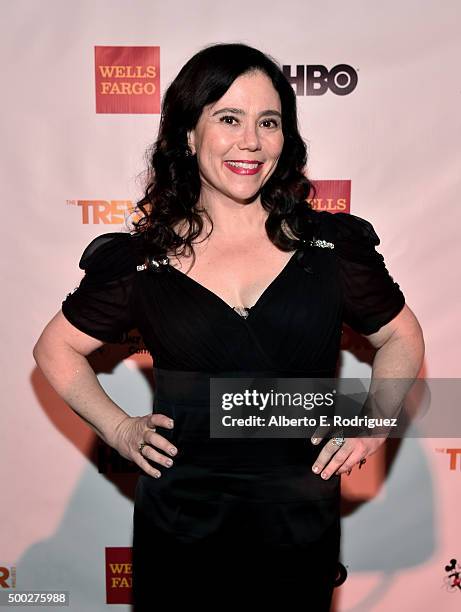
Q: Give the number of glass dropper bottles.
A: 0